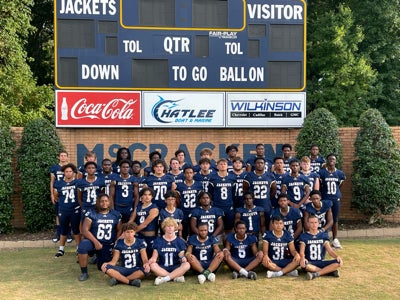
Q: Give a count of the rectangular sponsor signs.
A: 3